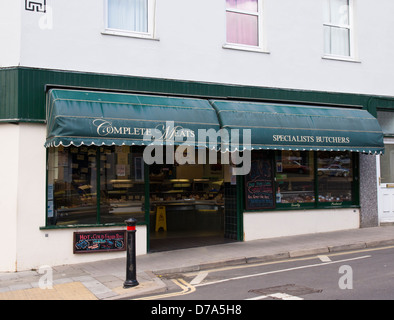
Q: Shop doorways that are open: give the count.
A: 1